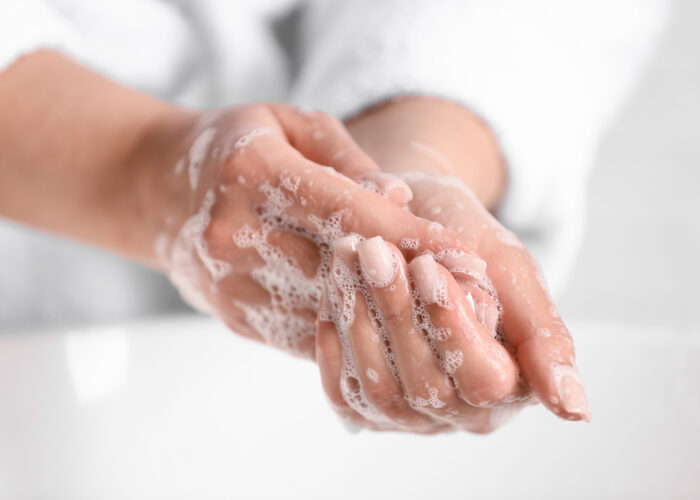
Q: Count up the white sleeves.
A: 2